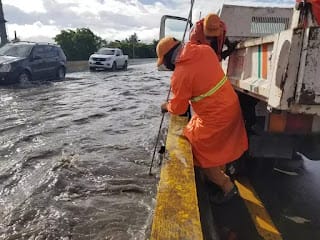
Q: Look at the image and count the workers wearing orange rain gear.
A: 2